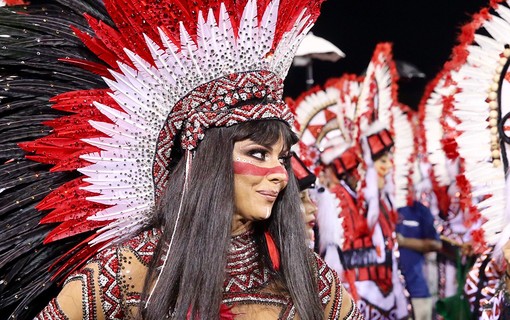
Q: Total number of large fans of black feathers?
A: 1